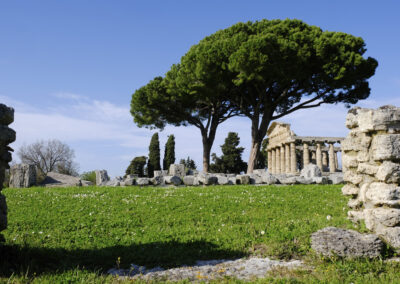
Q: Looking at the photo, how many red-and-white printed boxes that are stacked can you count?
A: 0